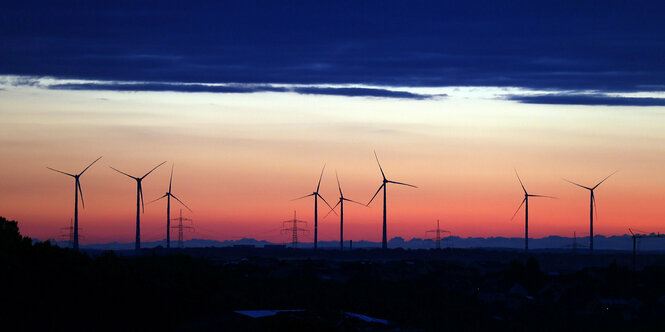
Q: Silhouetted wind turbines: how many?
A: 8